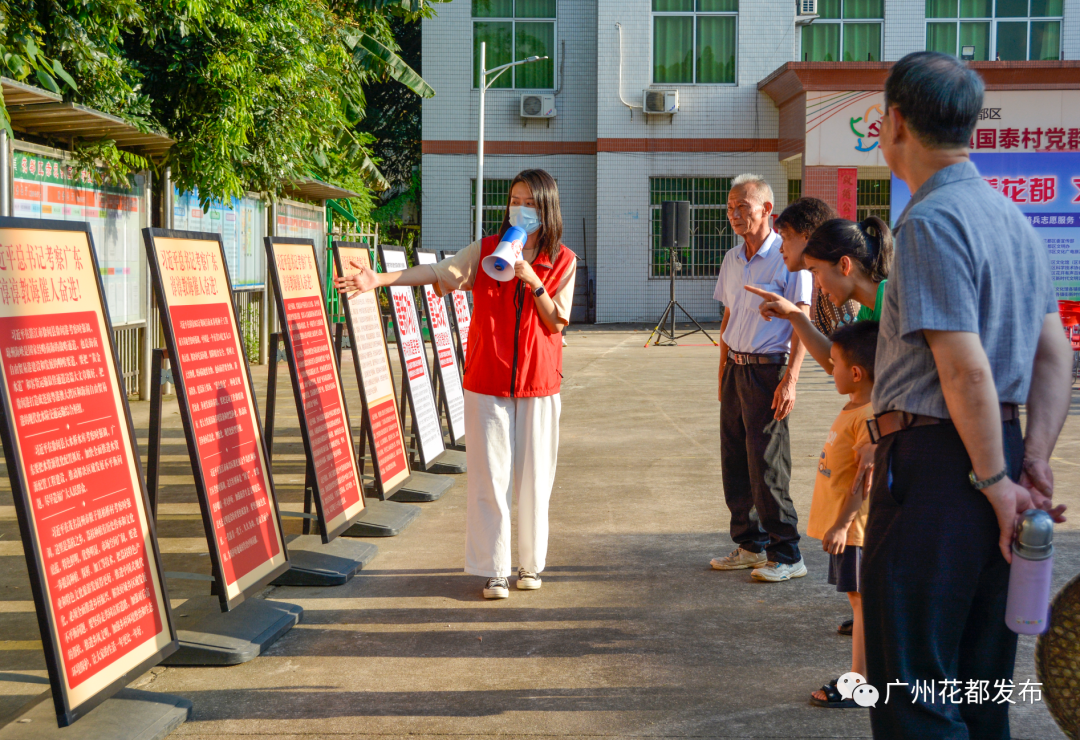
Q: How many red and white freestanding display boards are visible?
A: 7